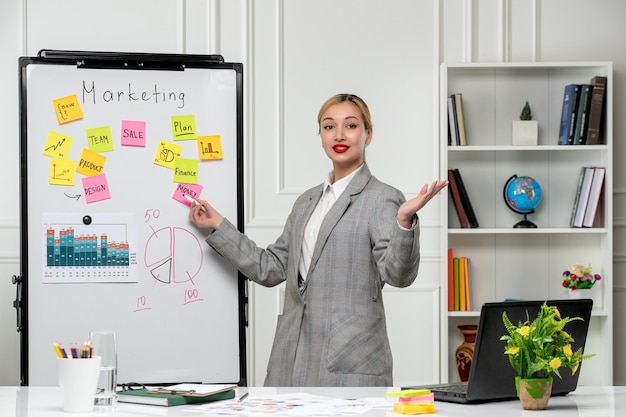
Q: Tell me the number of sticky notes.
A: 12